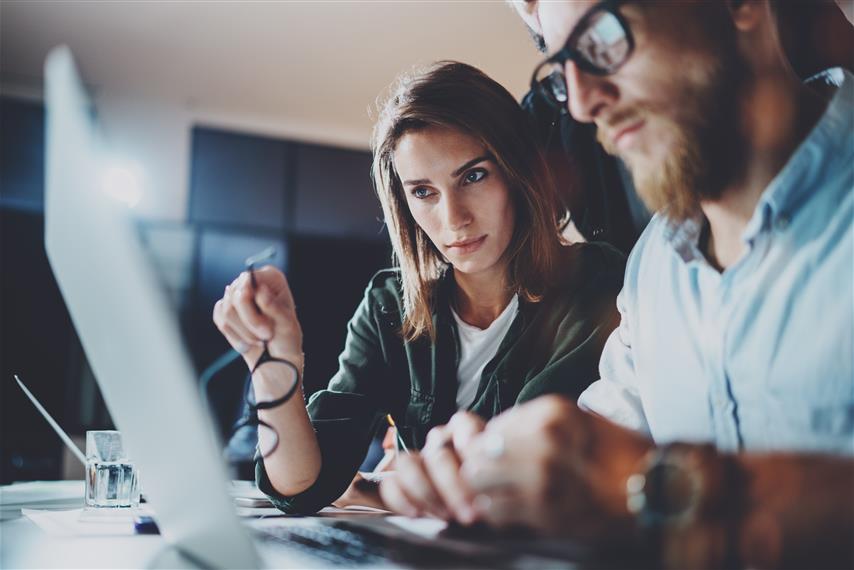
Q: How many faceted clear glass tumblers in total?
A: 1